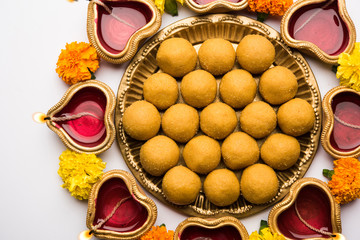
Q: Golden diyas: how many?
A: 8